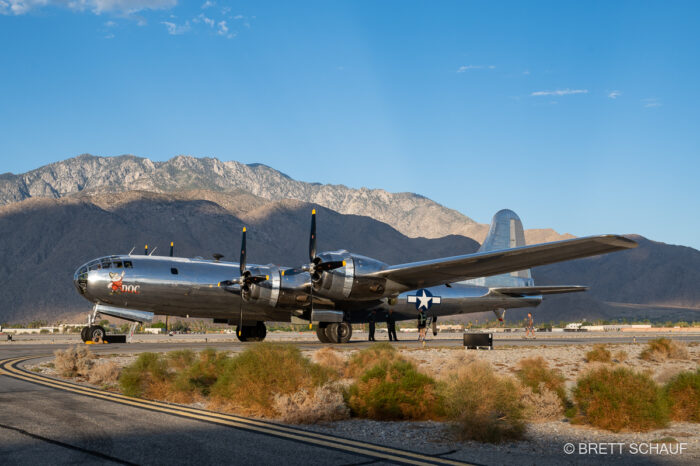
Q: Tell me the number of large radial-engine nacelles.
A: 2